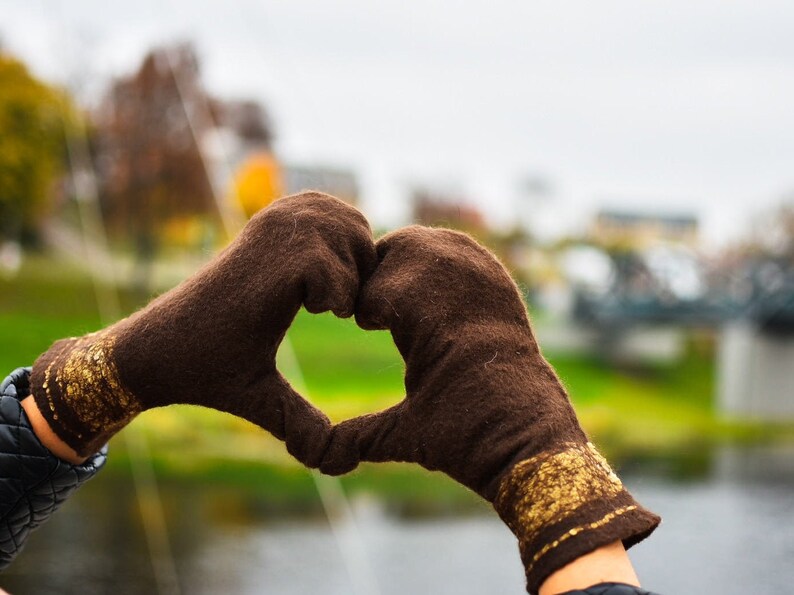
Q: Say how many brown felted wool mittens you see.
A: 2